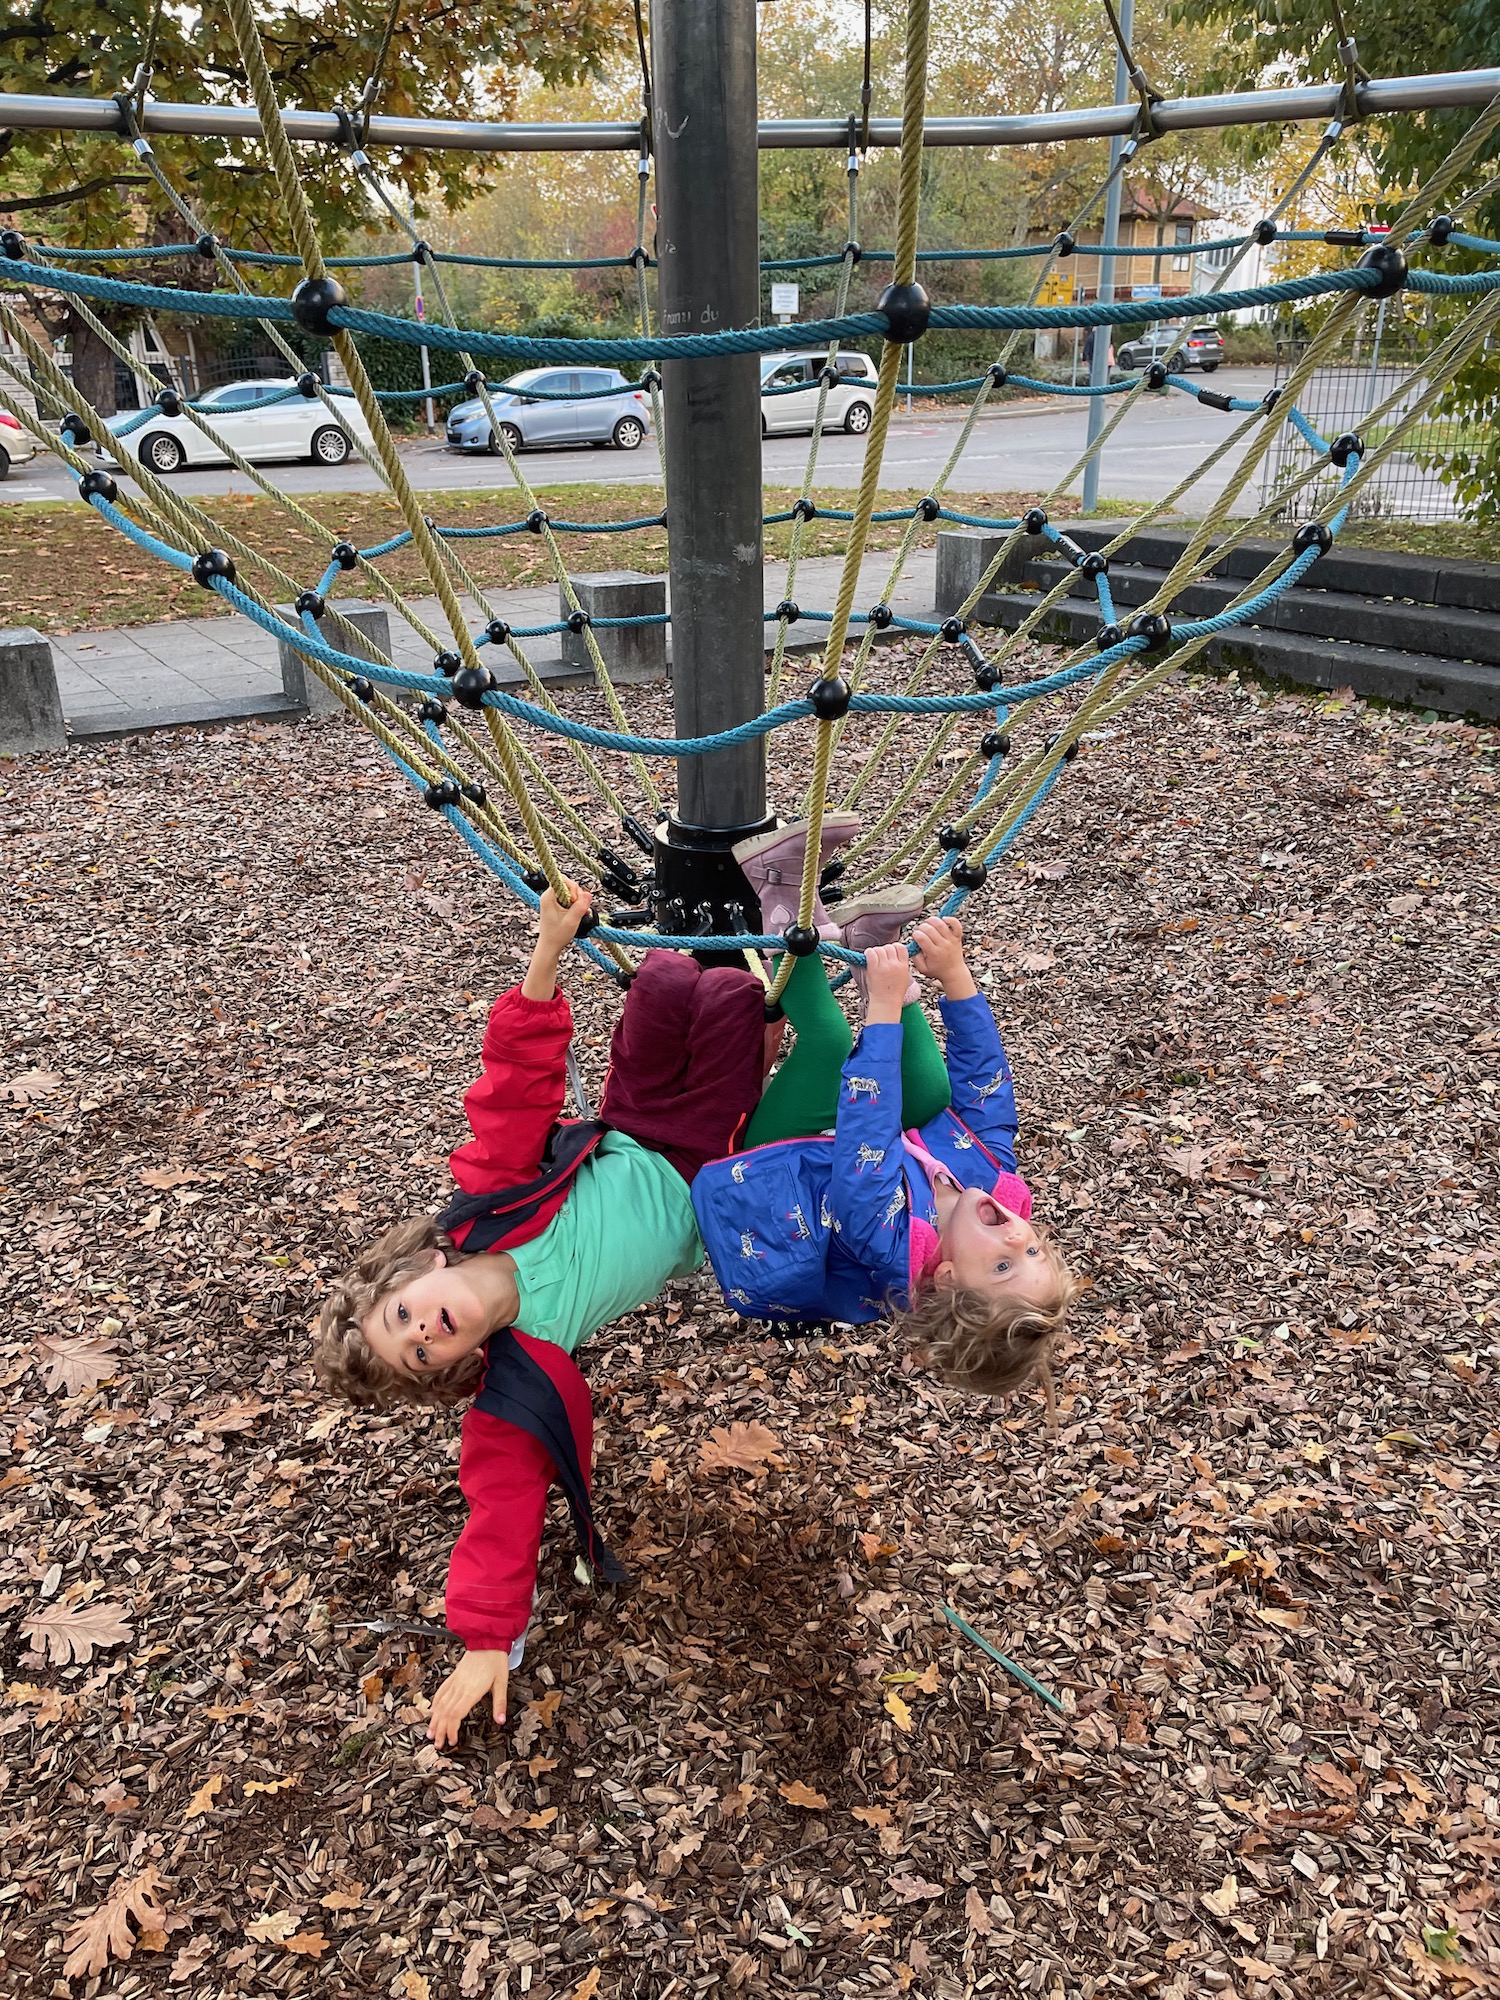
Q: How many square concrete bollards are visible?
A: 4